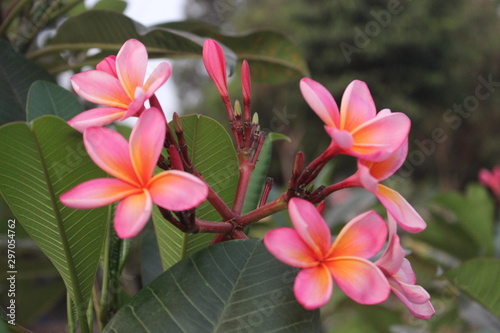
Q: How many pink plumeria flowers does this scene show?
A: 6